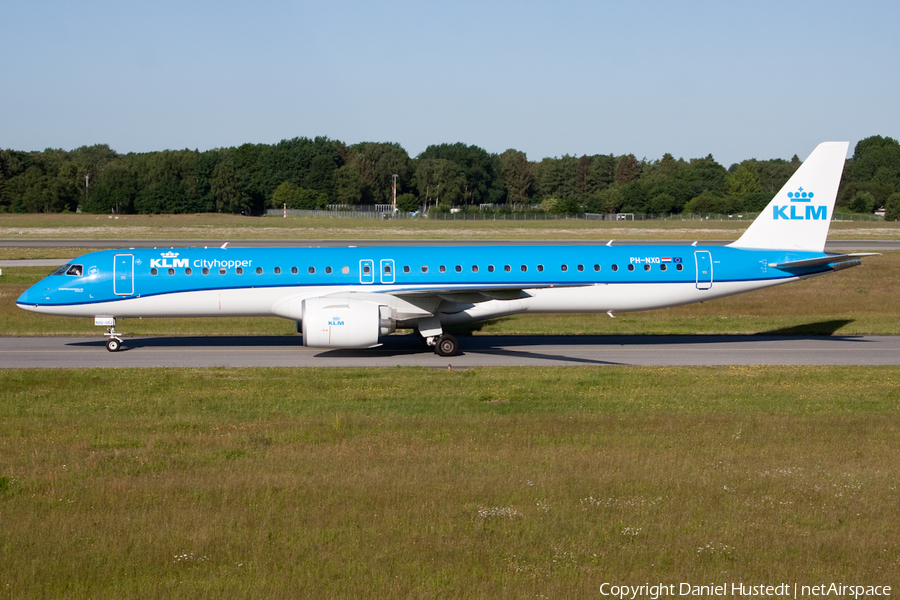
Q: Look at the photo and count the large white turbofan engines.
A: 1